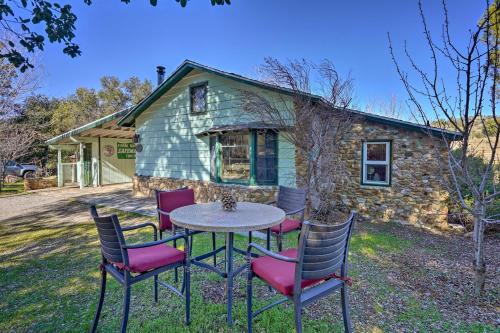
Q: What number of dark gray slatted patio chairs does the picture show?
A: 4